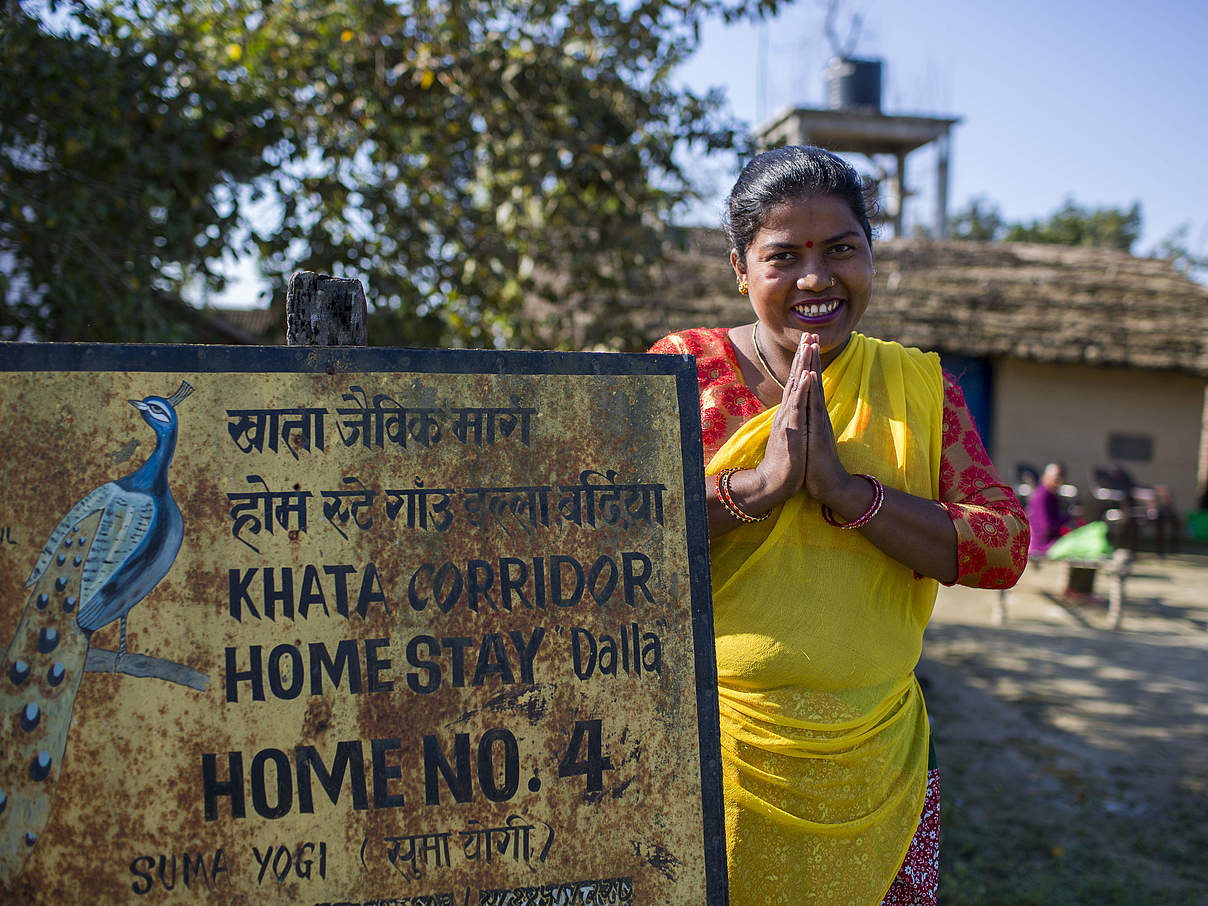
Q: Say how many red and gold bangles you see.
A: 2